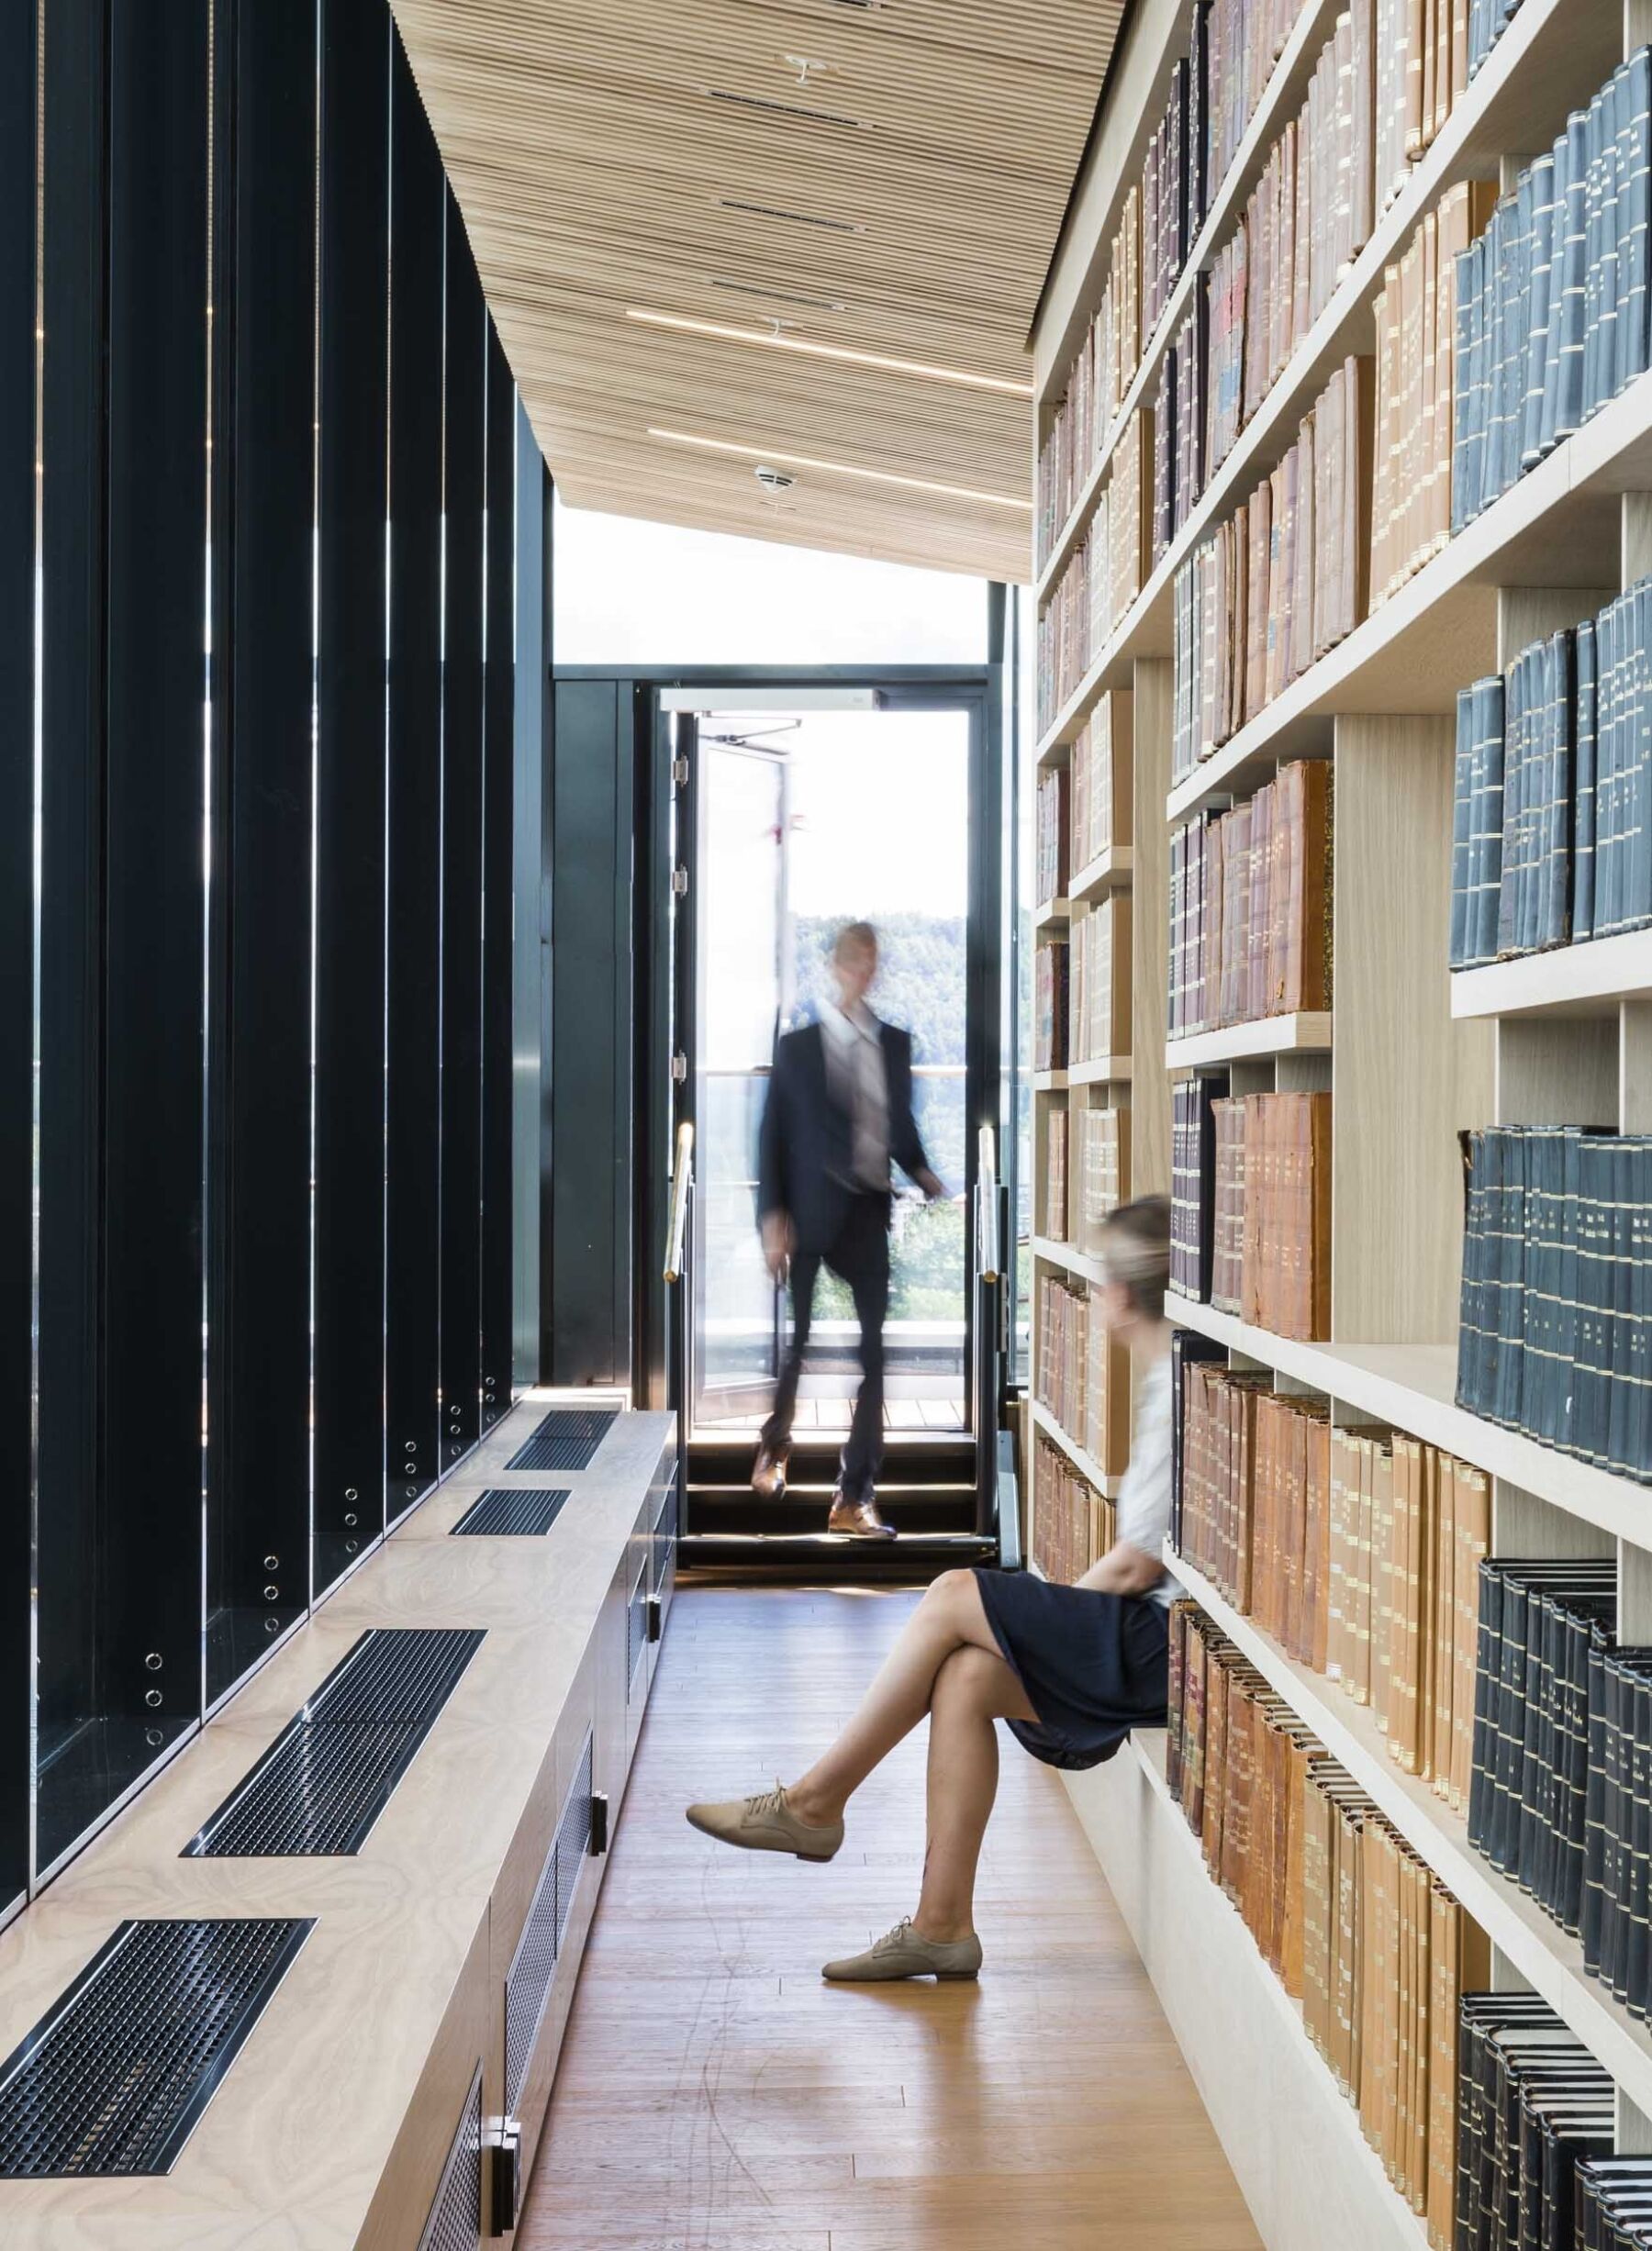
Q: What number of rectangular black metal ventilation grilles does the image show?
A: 4